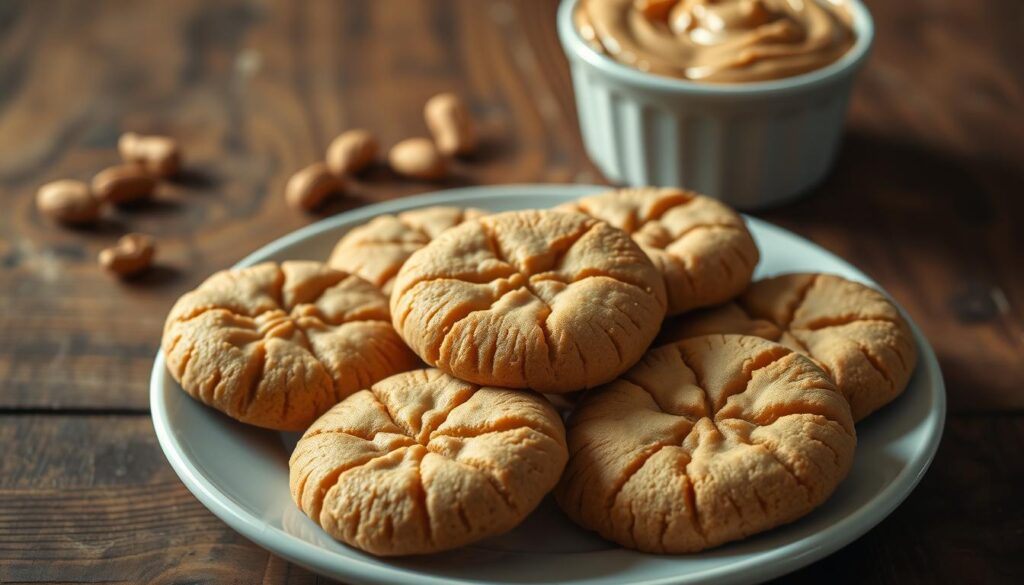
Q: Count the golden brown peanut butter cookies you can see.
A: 7